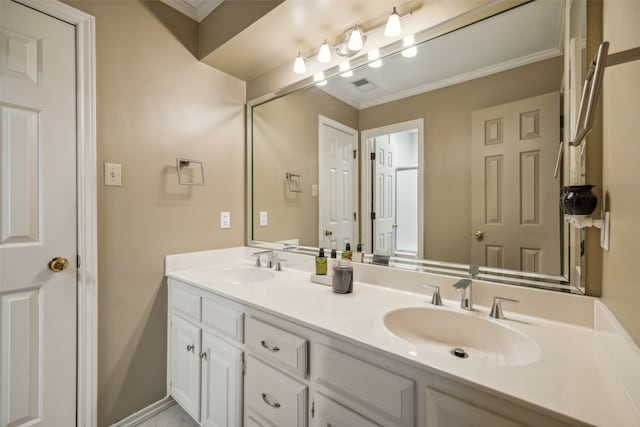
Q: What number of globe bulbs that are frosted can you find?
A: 4